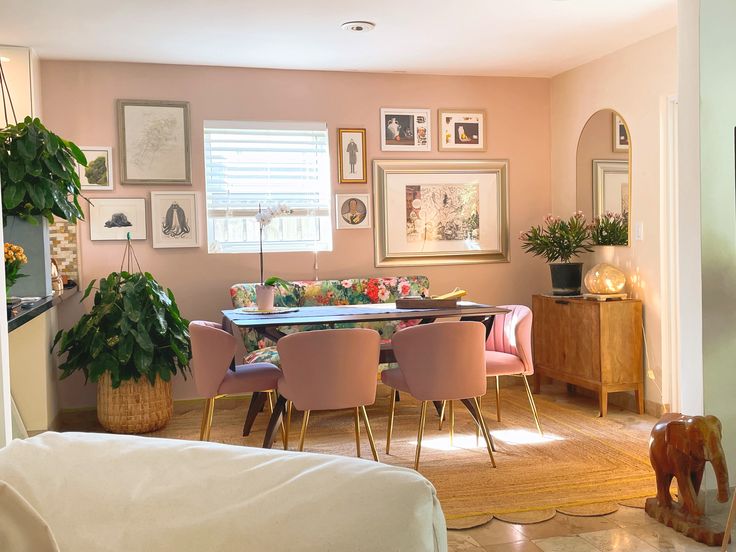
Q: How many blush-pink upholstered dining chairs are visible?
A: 4